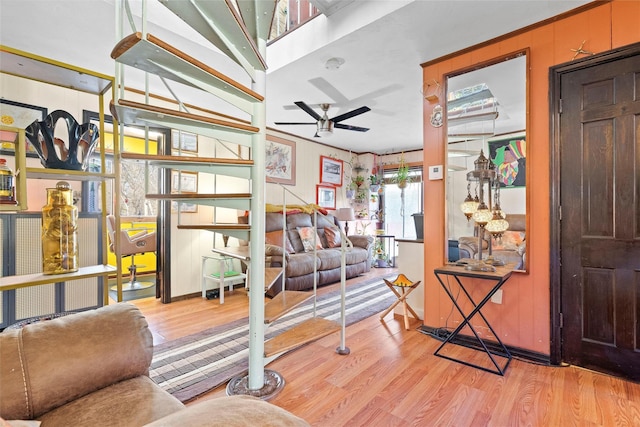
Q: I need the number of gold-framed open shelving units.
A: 1